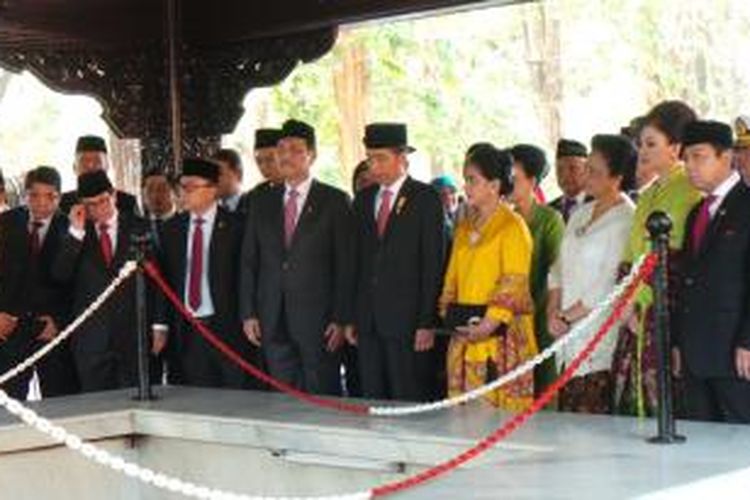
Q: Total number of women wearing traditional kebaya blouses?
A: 4